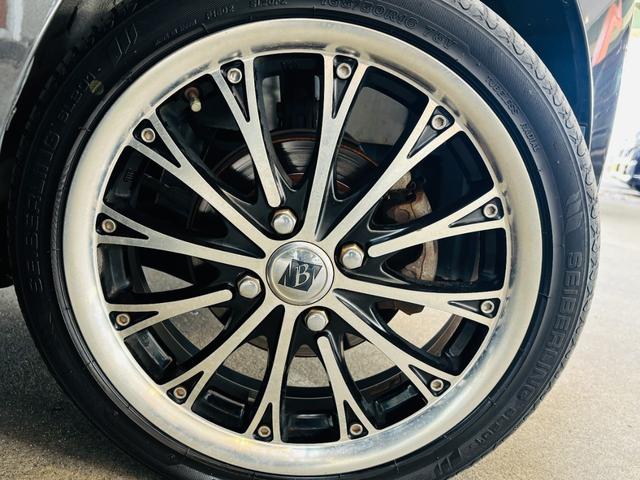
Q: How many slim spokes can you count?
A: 12